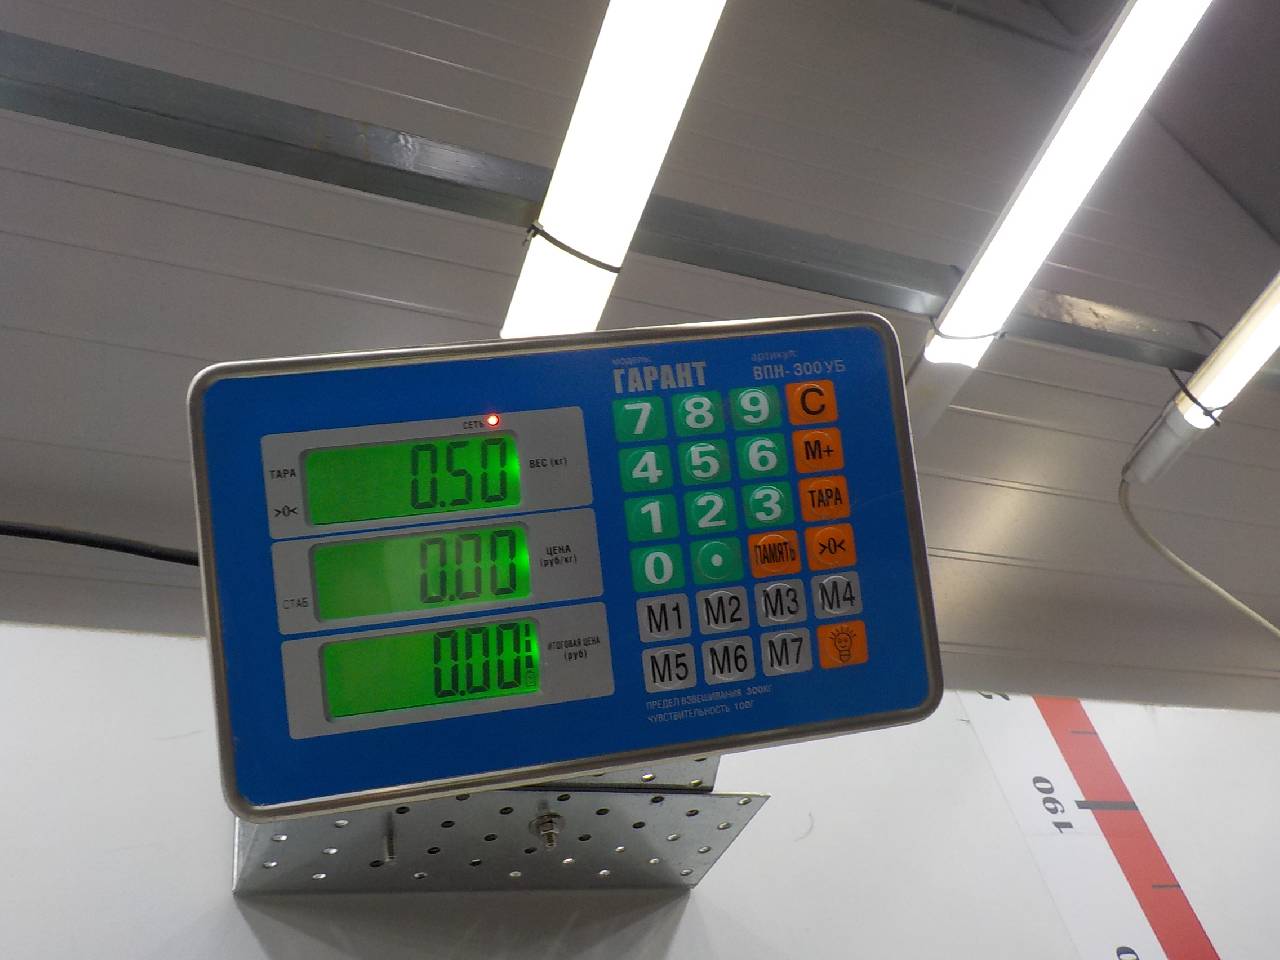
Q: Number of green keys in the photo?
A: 11